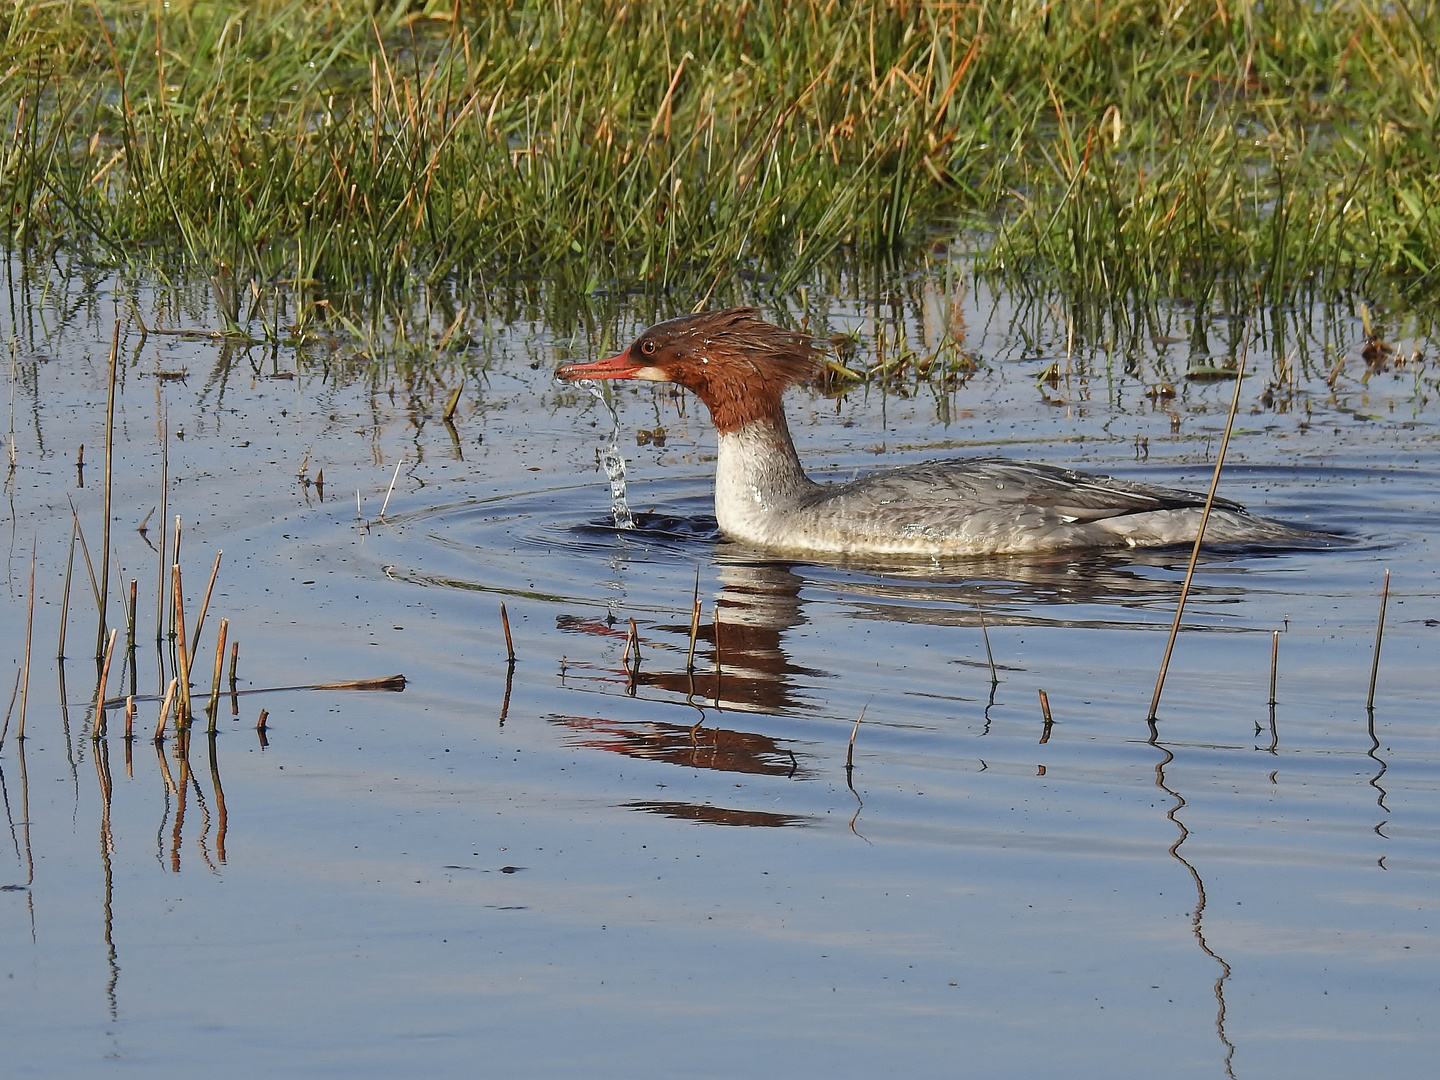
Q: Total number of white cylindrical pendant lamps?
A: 0